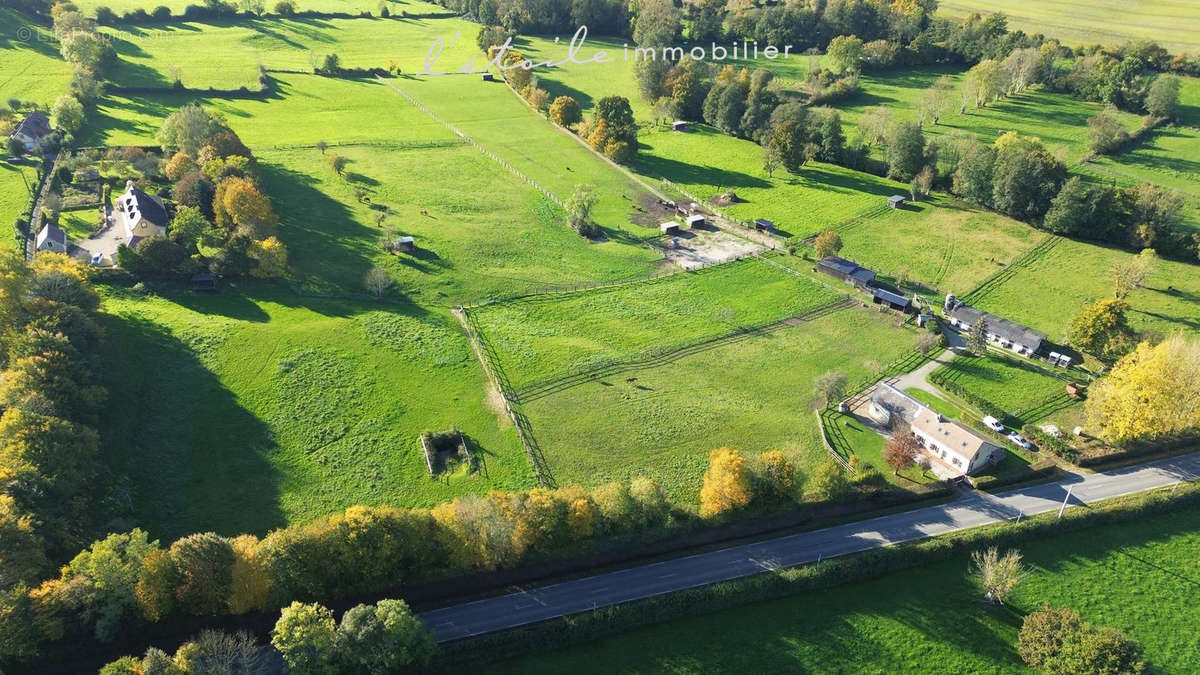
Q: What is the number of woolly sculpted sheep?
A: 0